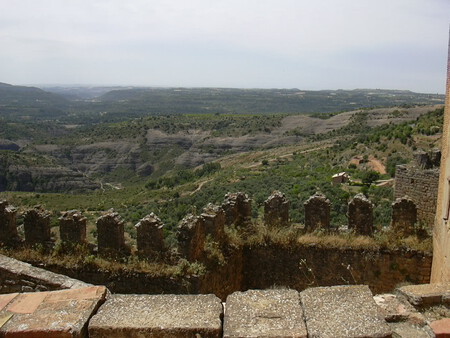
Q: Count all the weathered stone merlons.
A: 12